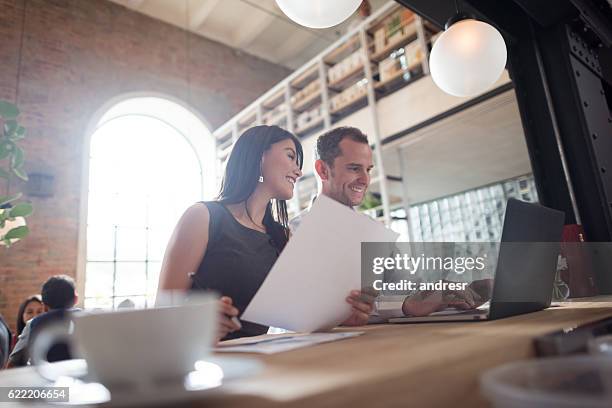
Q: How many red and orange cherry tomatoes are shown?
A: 0